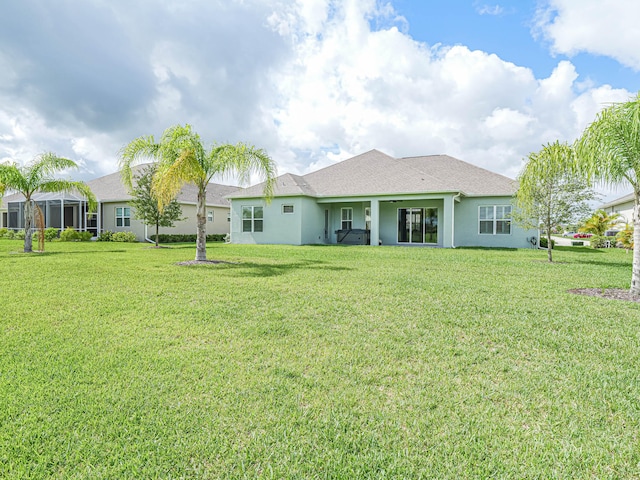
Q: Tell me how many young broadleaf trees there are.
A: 2